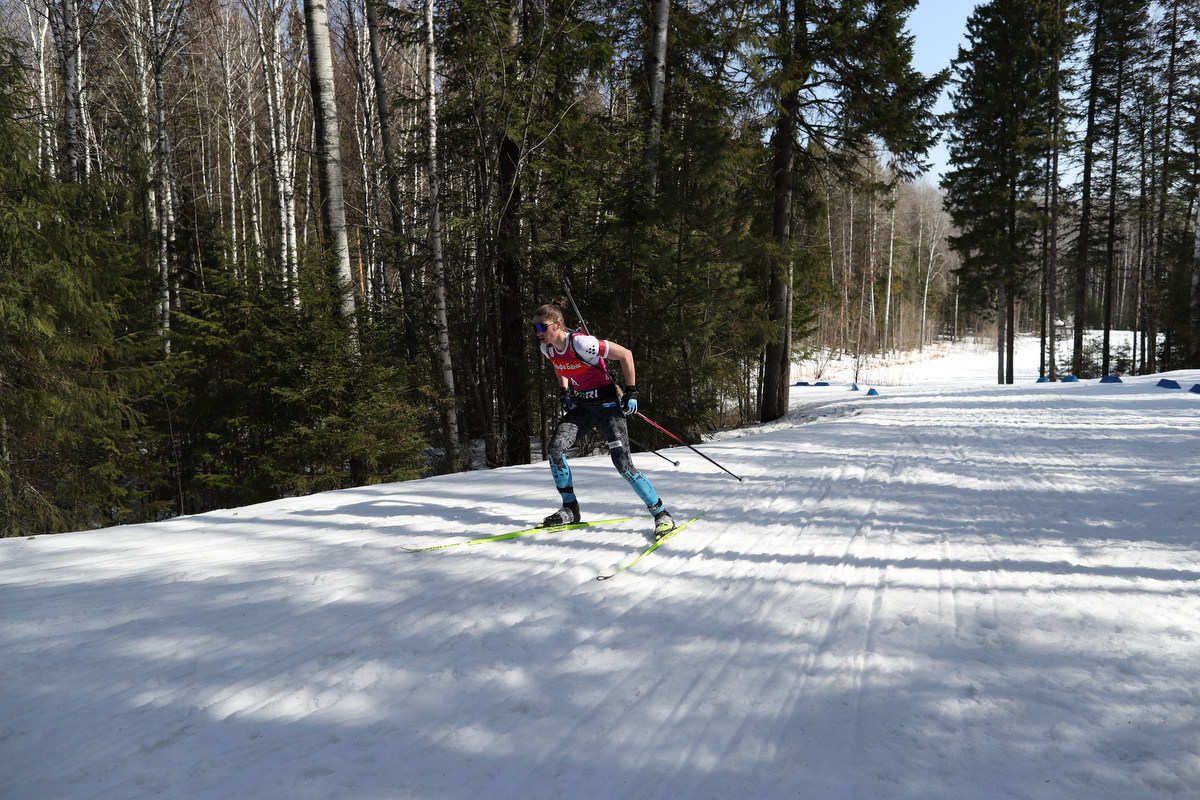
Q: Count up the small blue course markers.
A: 9